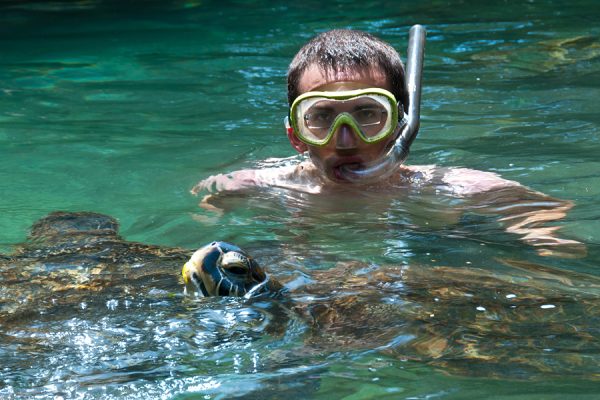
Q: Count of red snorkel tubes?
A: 0